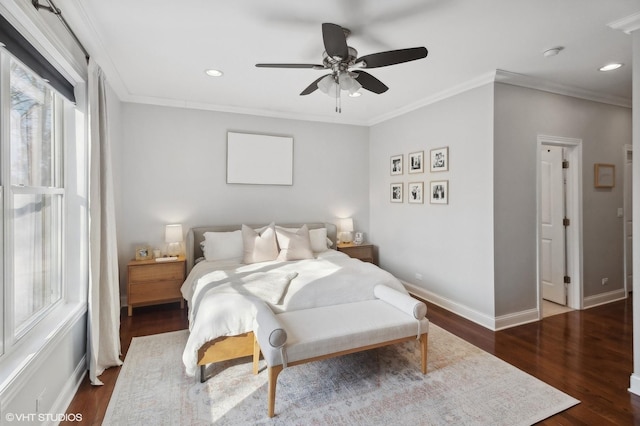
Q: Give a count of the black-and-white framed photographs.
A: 6